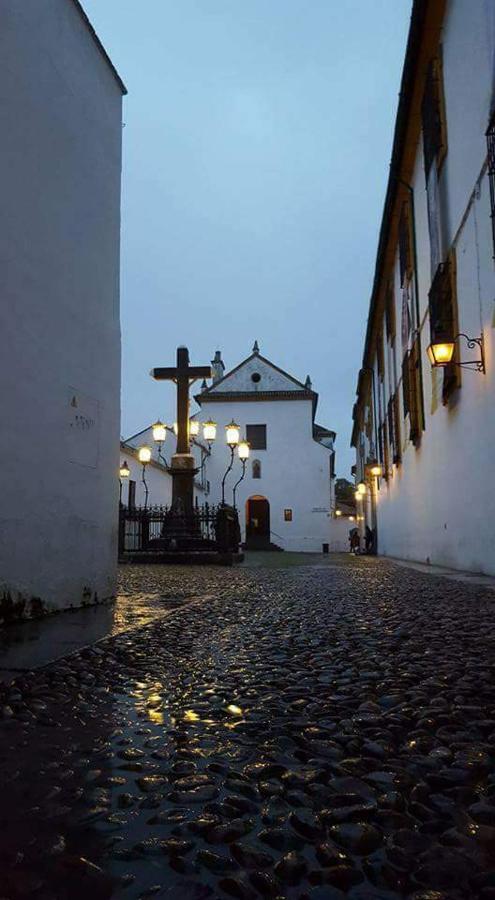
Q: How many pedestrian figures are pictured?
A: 2